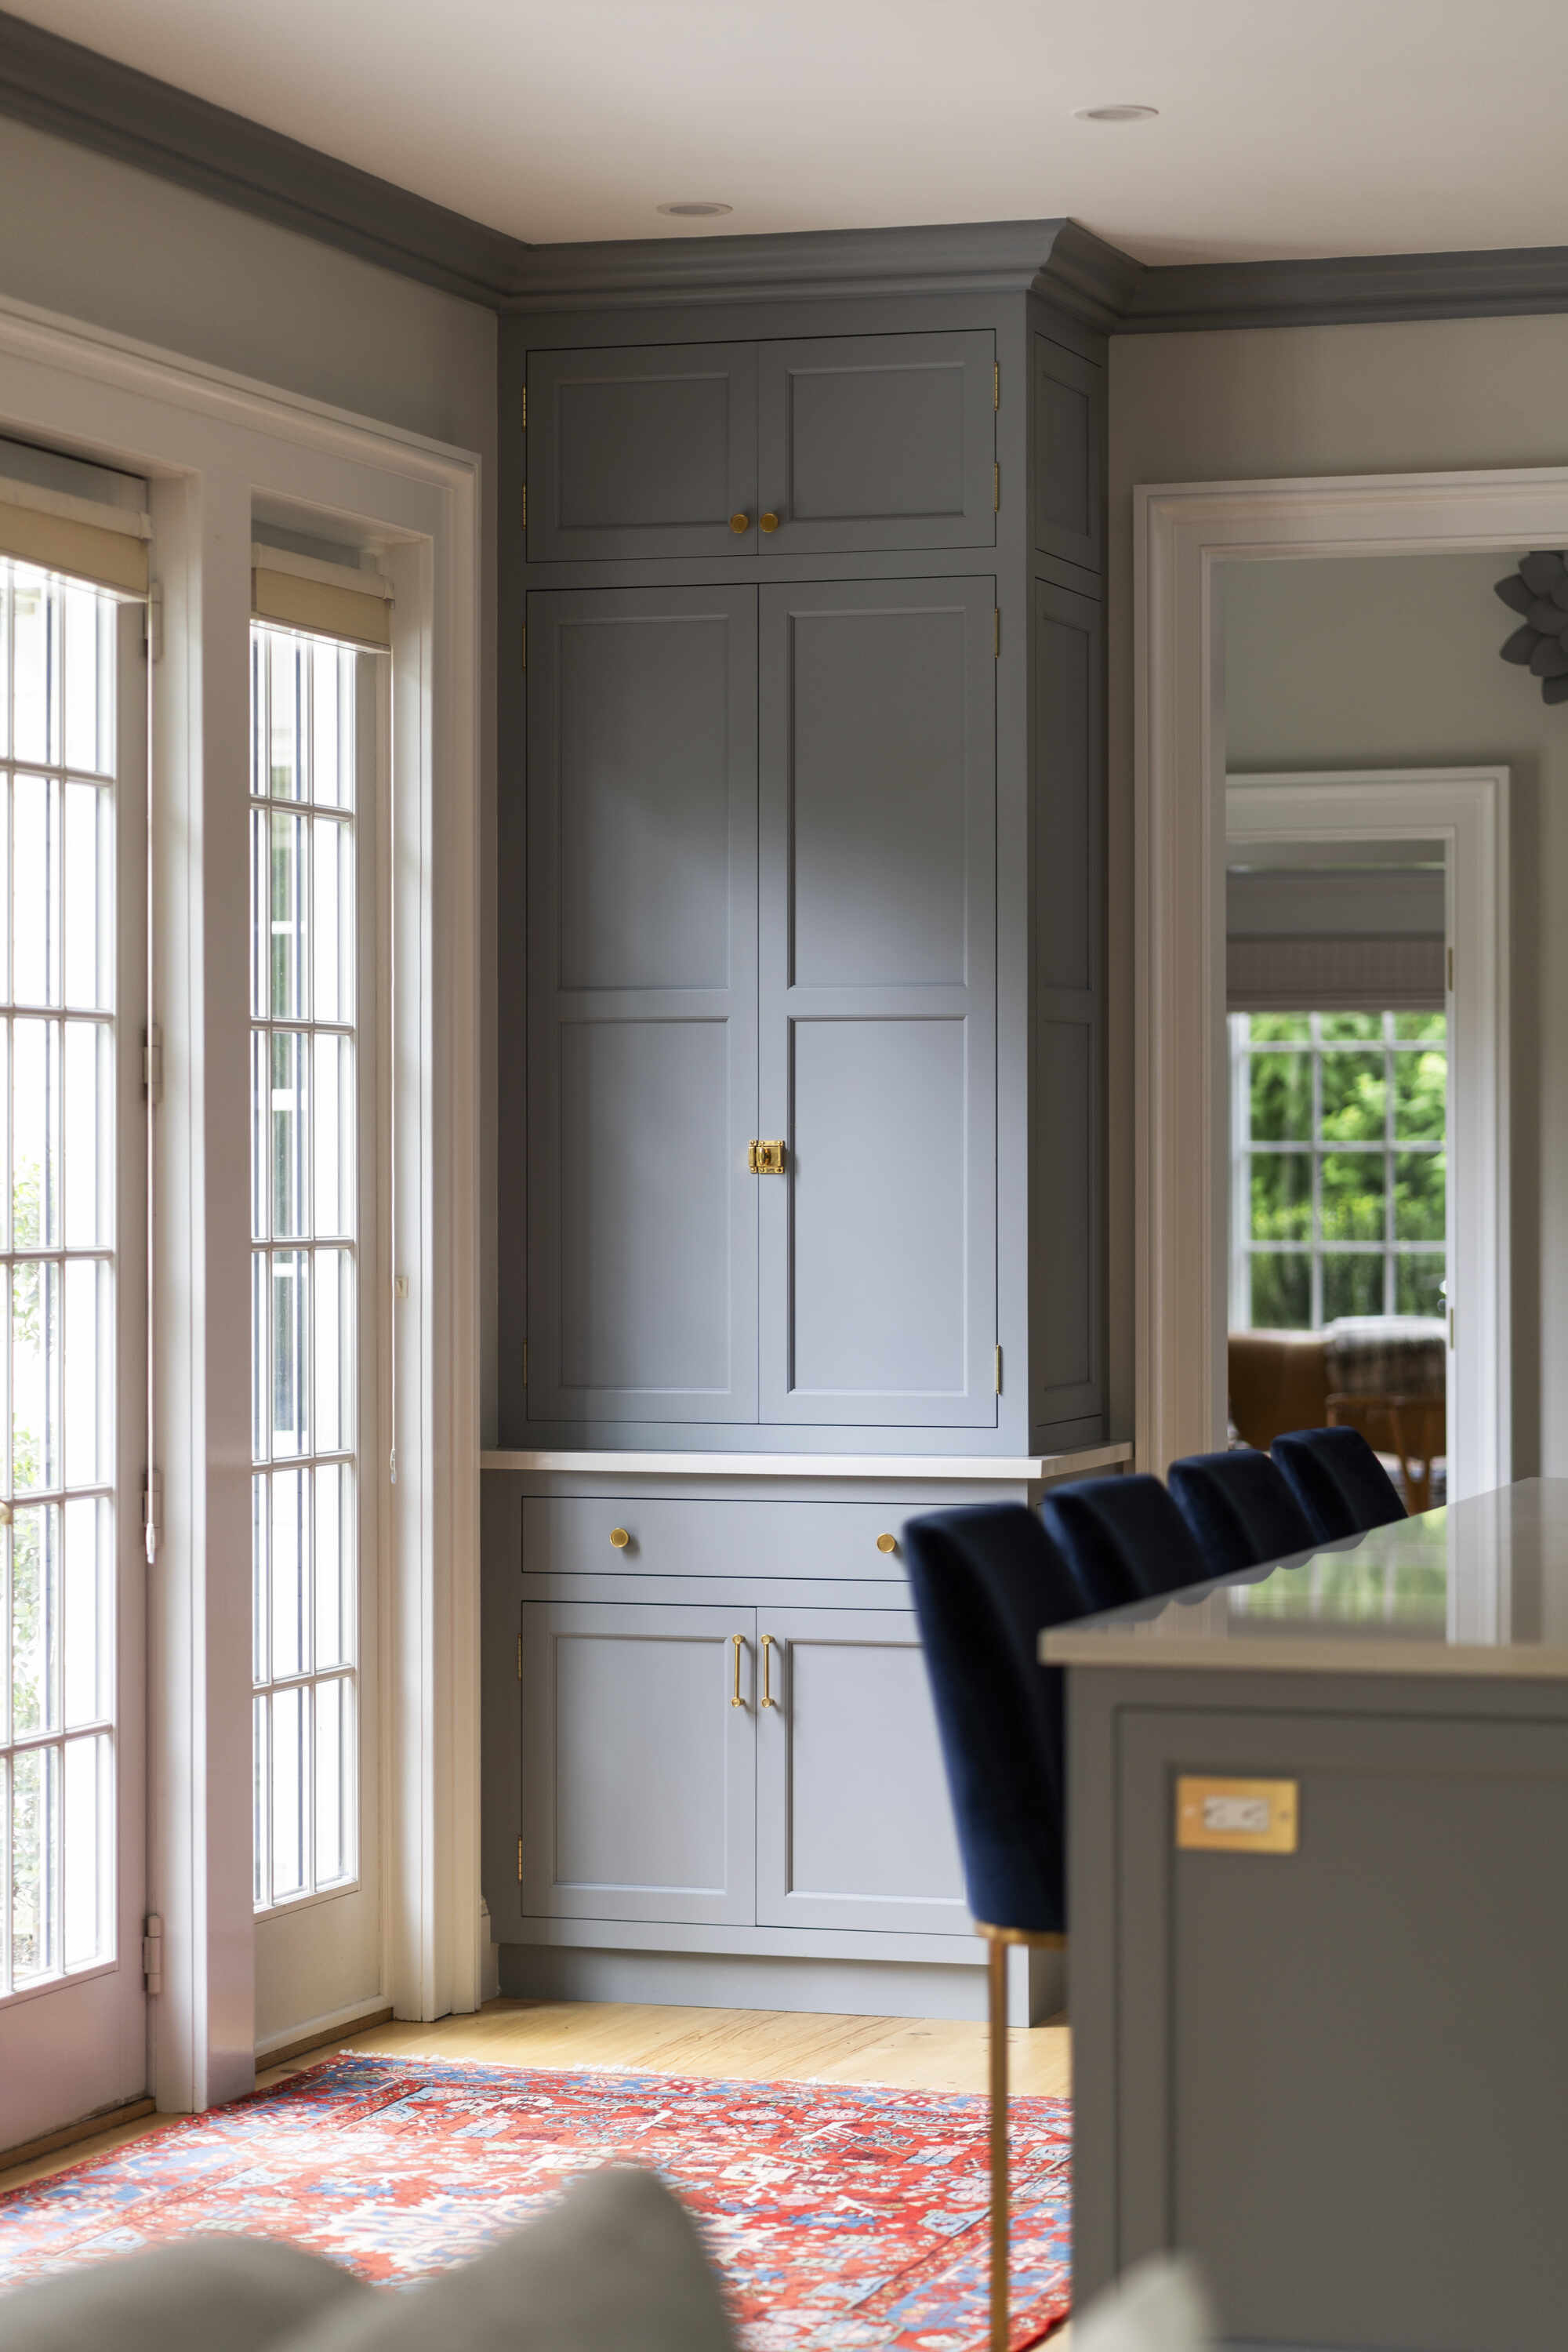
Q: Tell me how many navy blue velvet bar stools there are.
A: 4